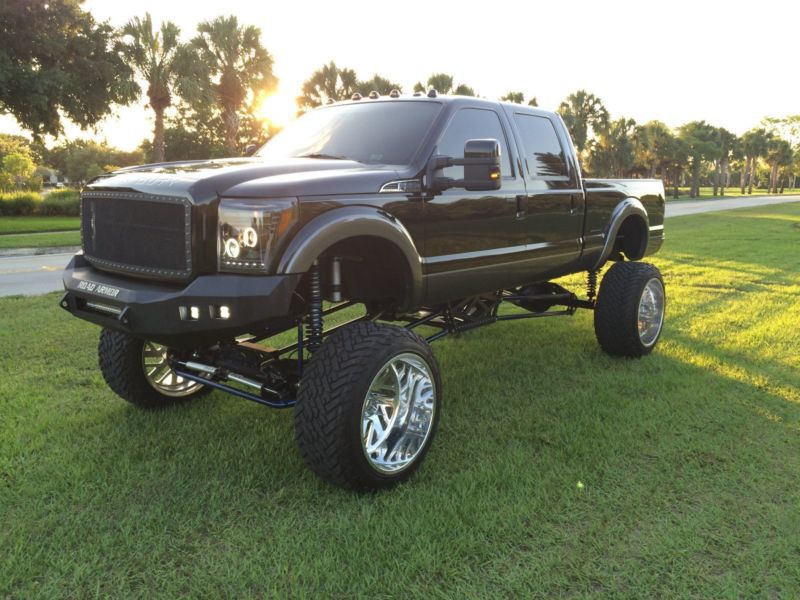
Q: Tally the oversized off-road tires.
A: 3